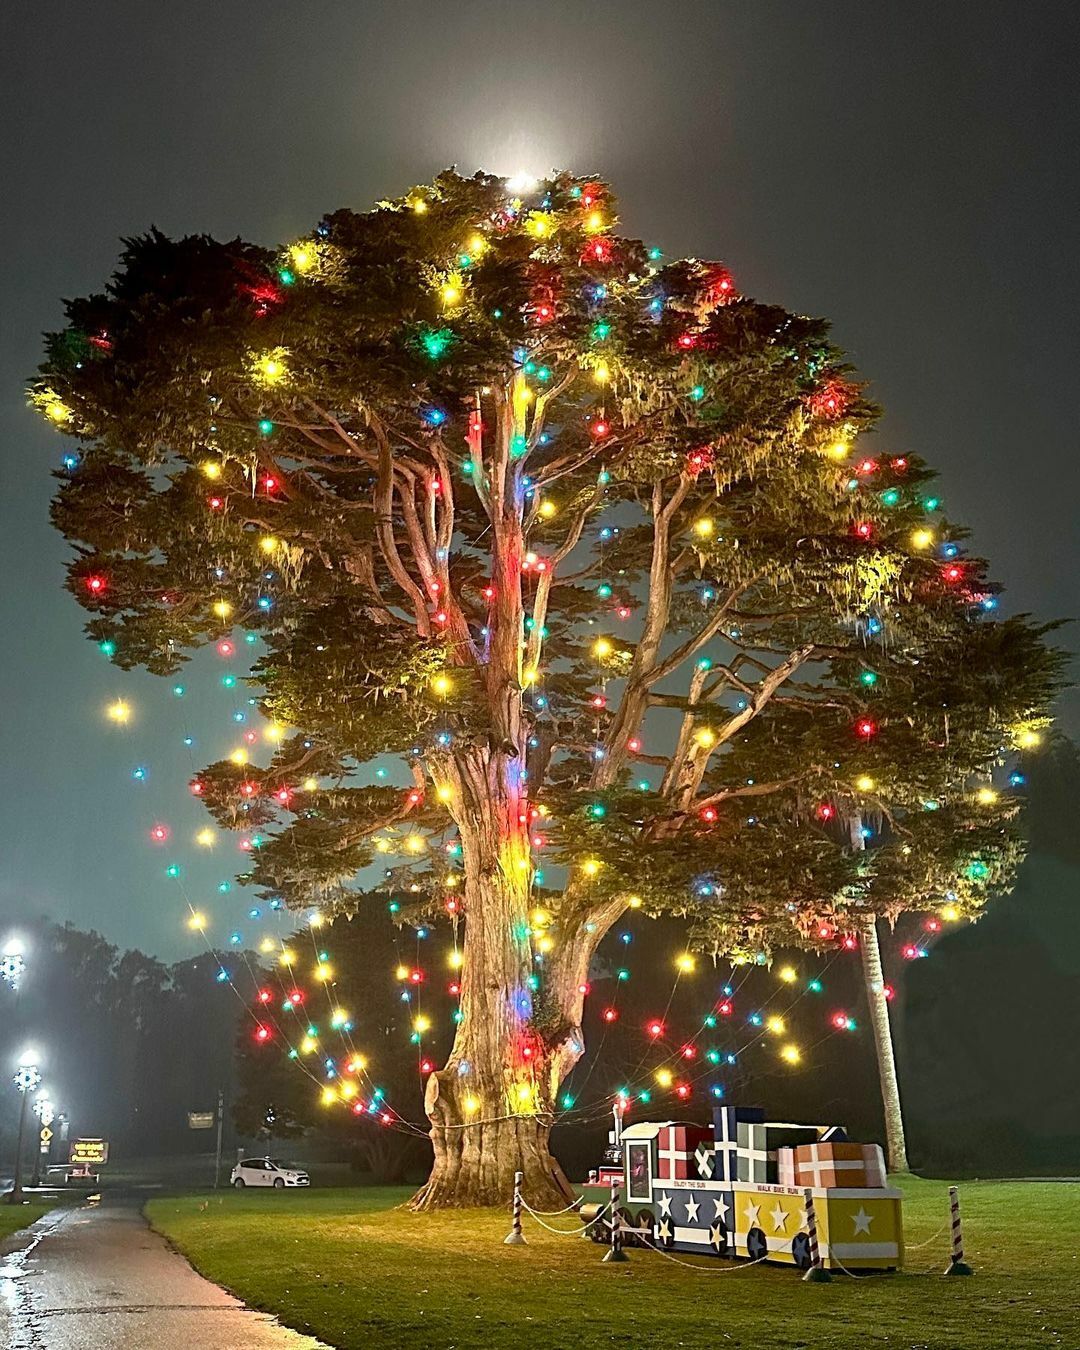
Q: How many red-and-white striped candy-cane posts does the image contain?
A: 4